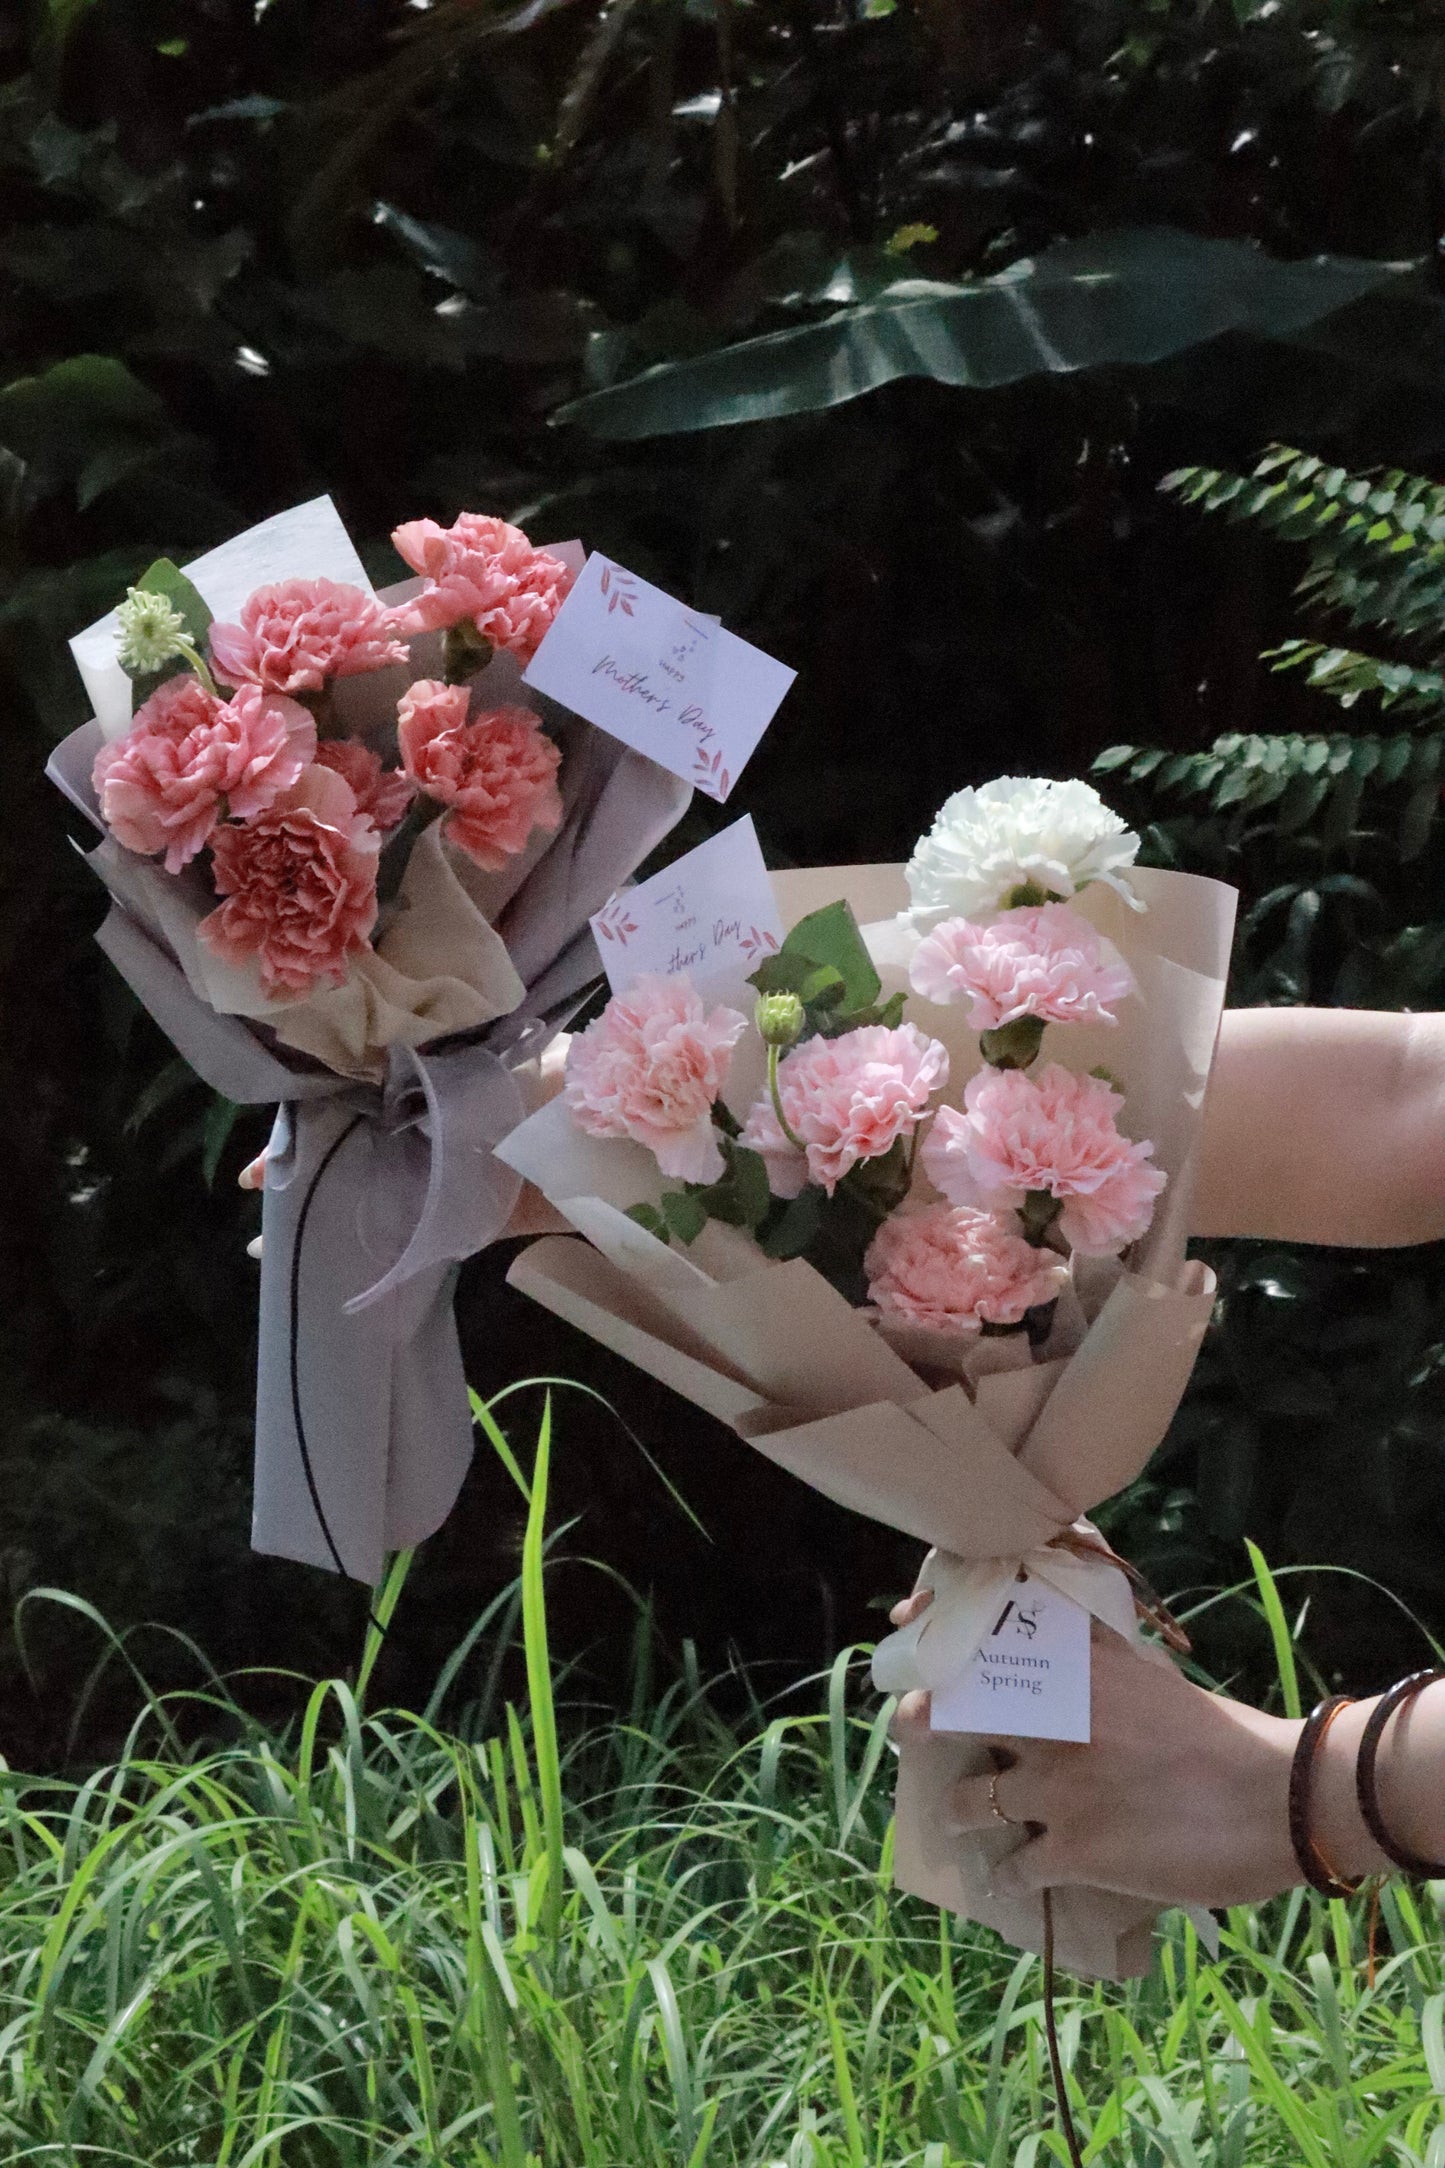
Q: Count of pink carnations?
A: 11